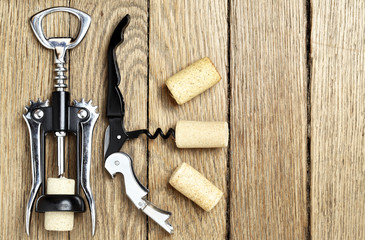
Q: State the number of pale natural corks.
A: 4